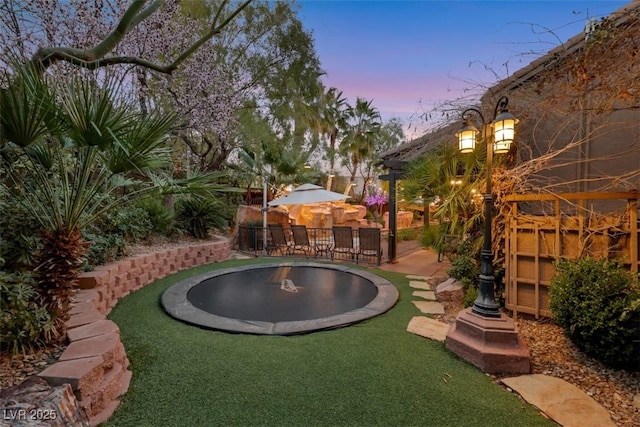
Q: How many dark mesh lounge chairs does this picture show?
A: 4